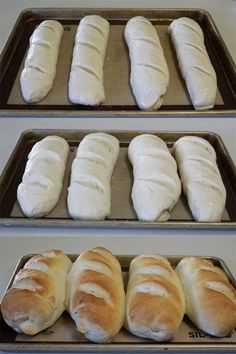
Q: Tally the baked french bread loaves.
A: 4